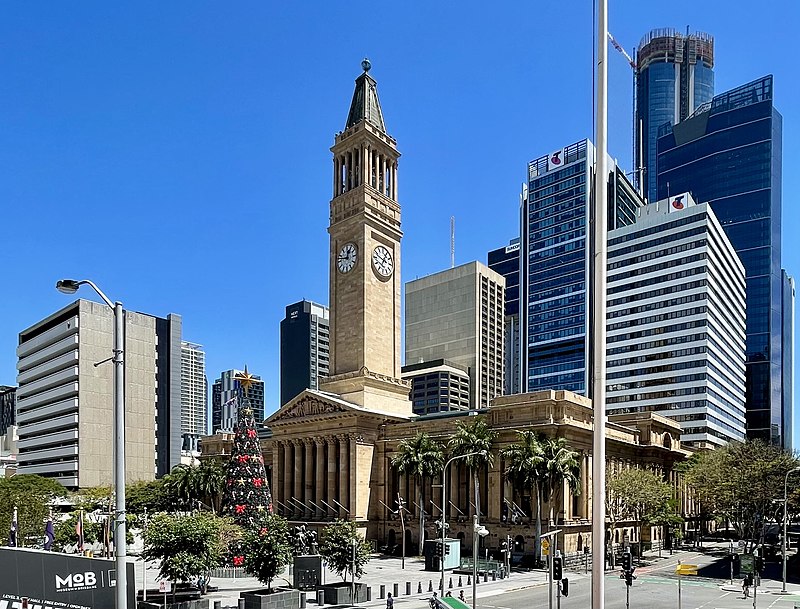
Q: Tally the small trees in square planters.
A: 3